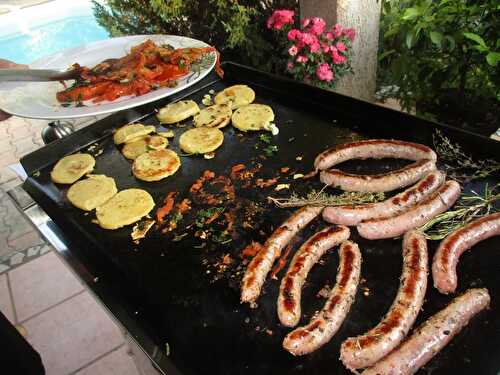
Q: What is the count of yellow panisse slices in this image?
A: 11